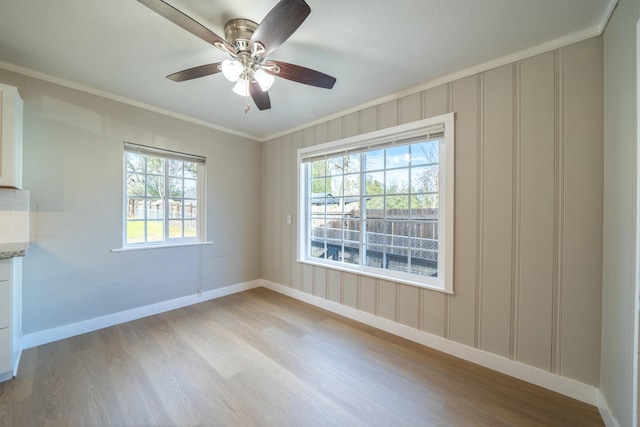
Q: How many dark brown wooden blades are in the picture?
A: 5